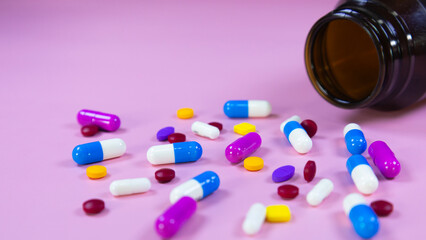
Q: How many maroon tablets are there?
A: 9